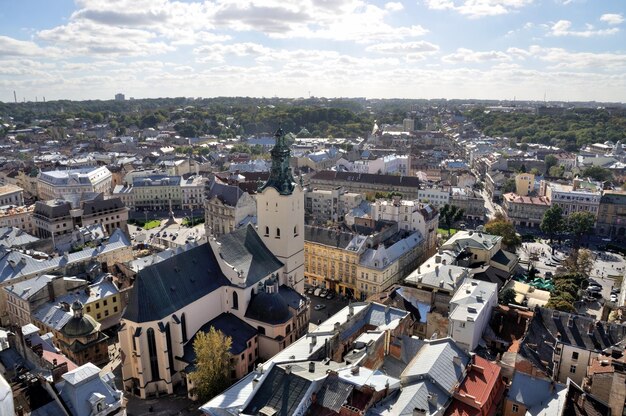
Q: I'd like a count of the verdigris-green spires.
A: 1